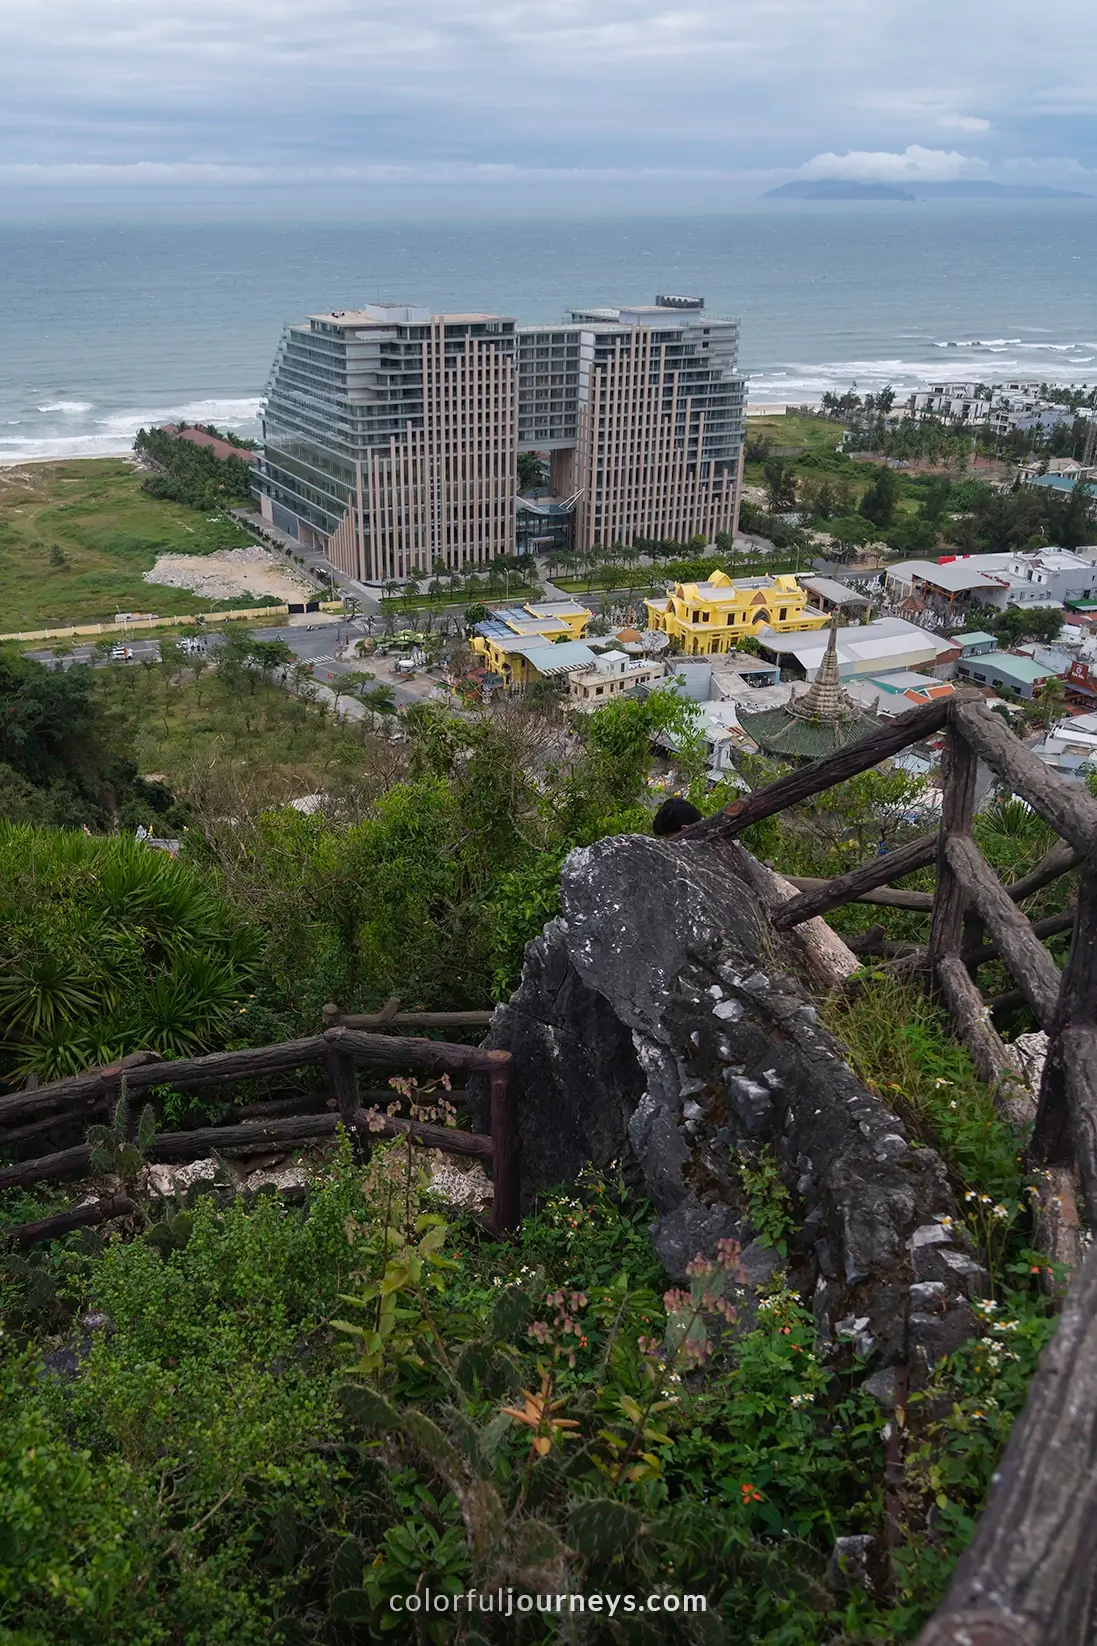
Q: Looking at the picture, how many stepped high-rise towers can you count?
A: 2